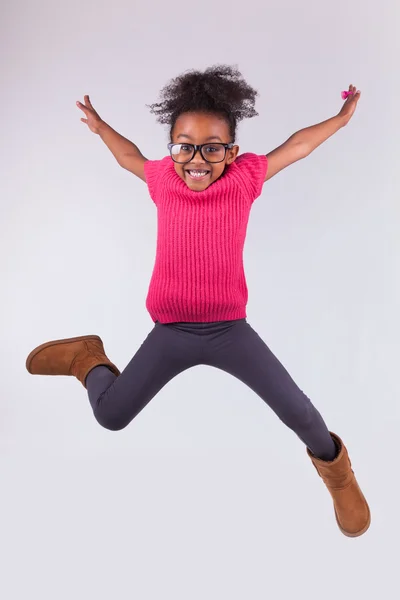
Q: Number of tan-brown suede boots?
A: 2